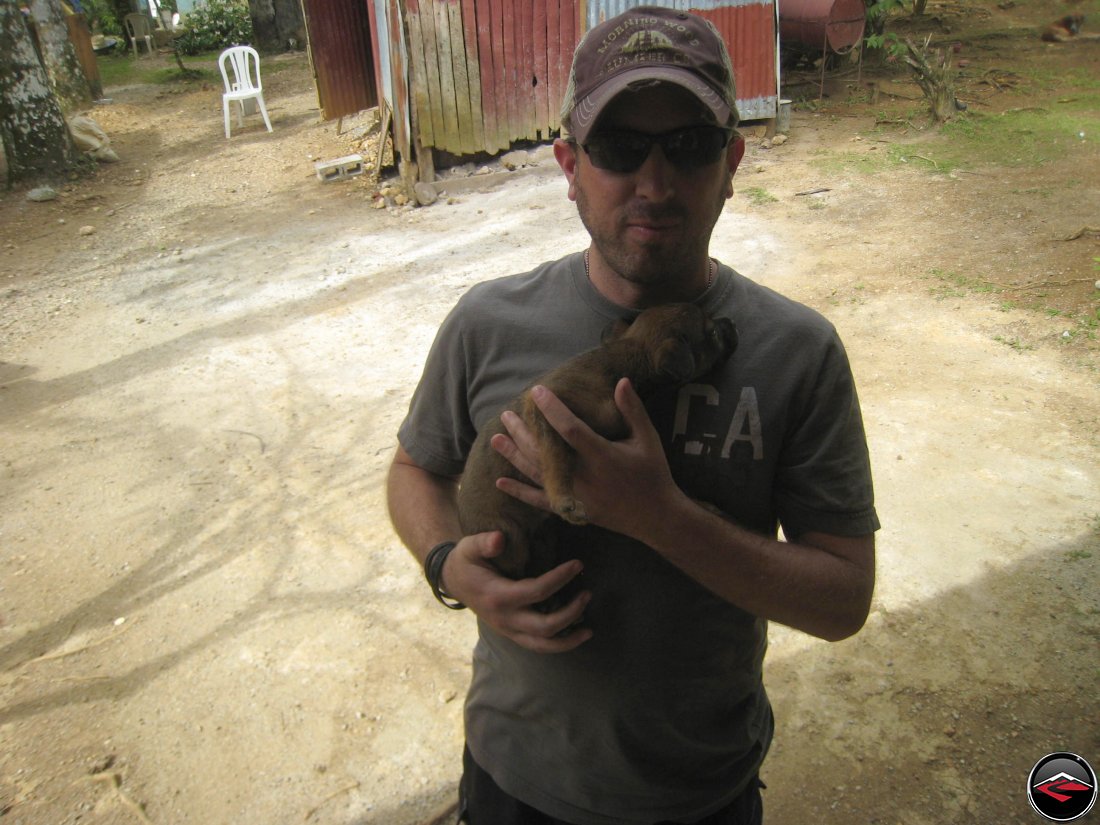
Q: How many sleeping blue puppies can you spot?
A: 0